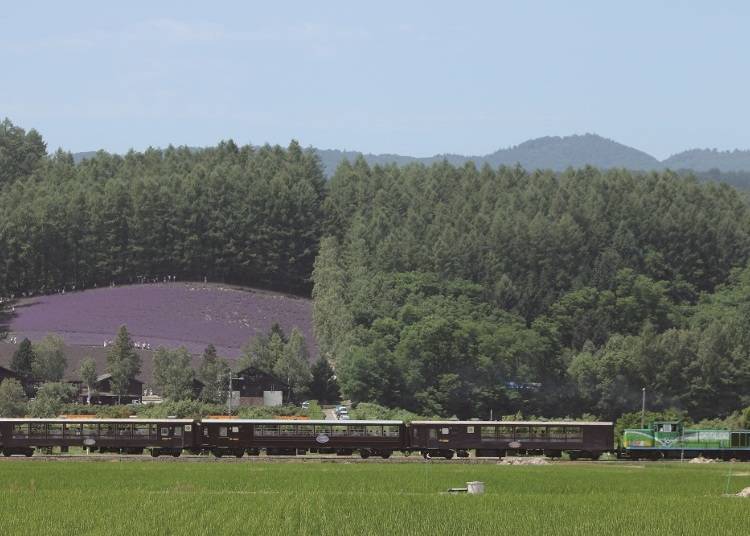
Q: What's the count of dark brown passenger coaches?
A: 3